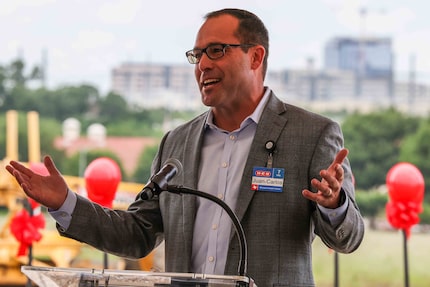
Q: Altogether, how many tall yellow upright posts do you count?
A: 2